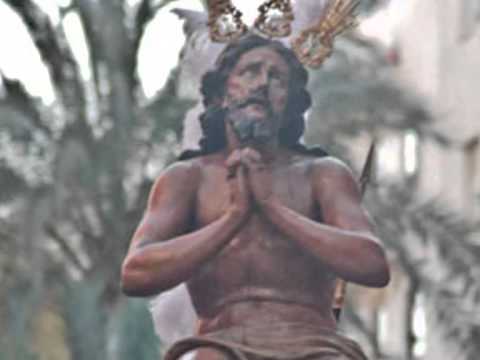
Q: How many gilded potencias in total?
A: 3